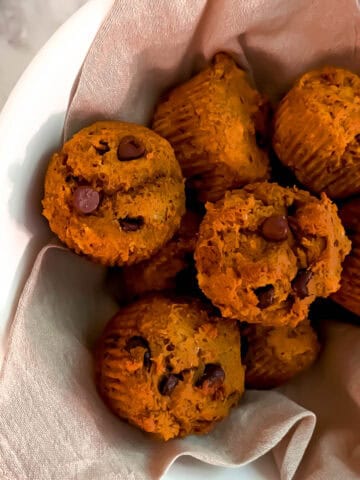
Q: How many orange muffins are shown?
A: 8